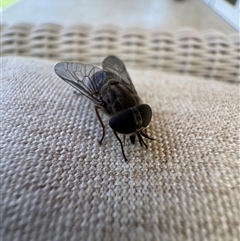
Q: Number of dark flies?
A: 1